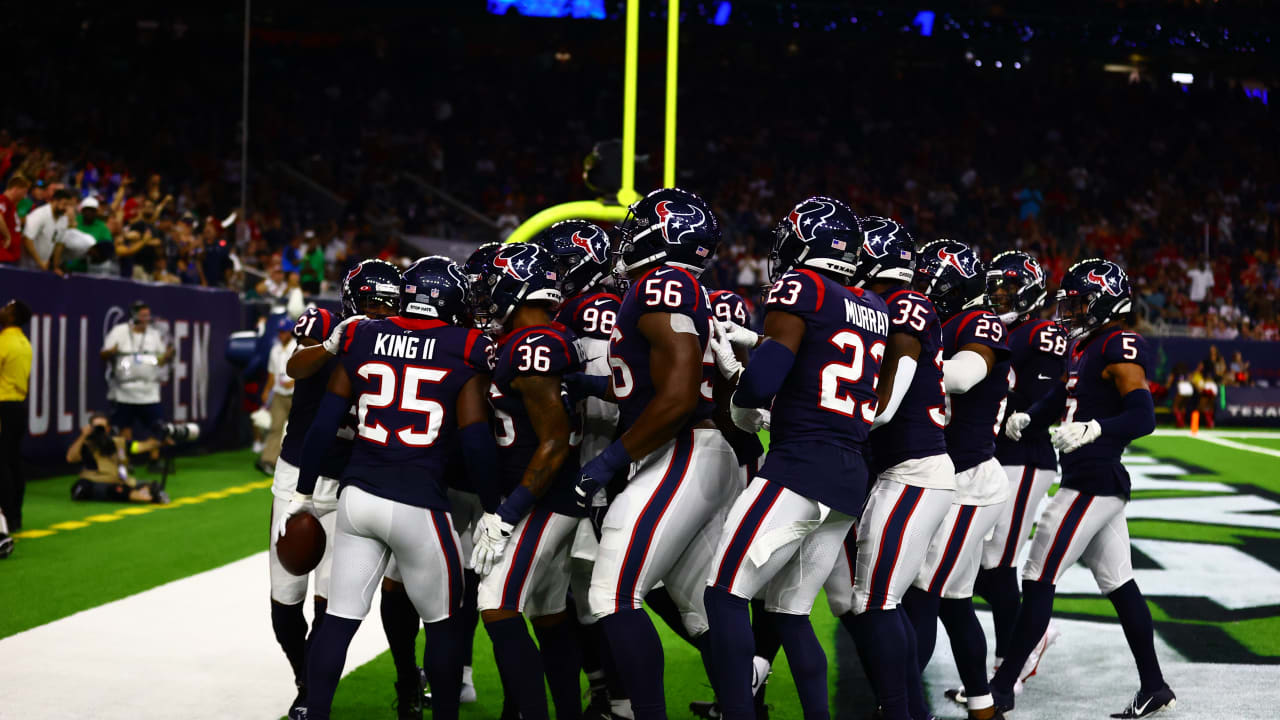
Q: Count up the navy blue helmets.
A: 11